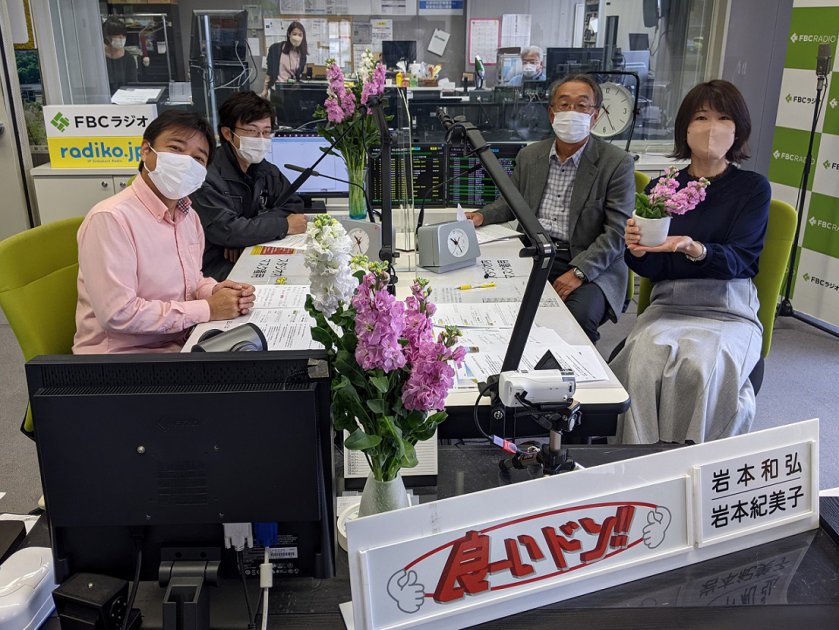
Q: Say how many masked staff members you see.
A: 7